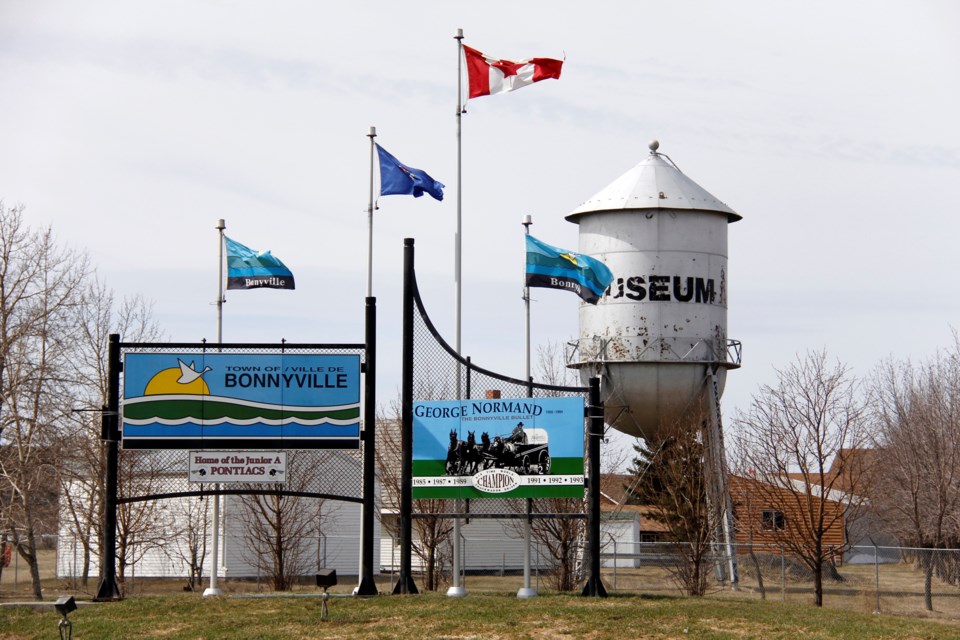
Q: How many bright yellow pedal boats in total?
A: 0